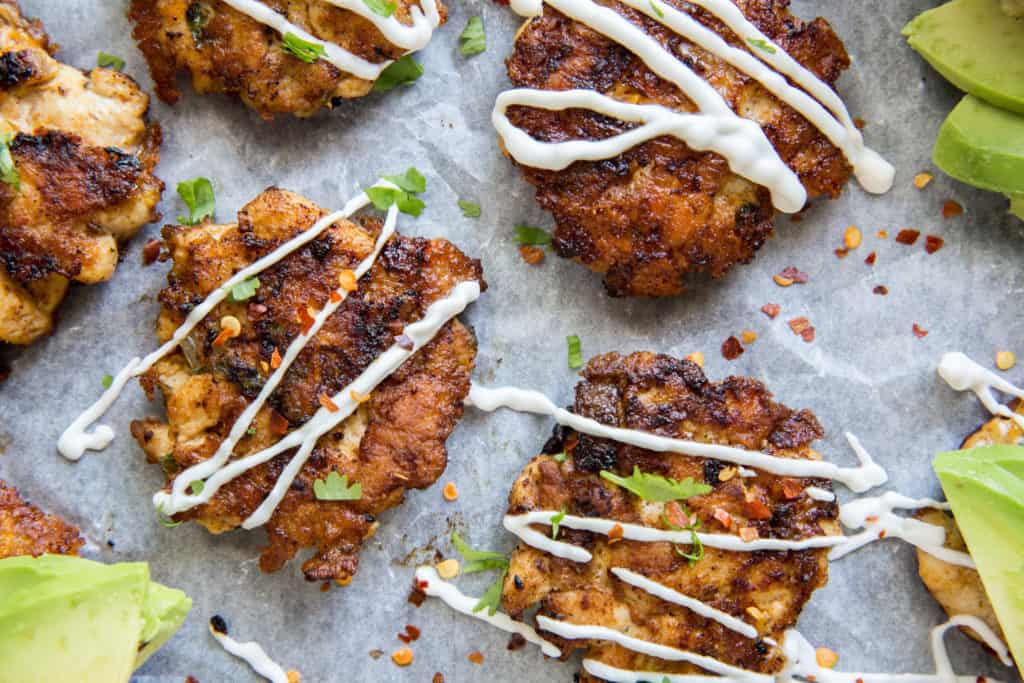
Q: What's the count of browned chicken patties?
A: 7